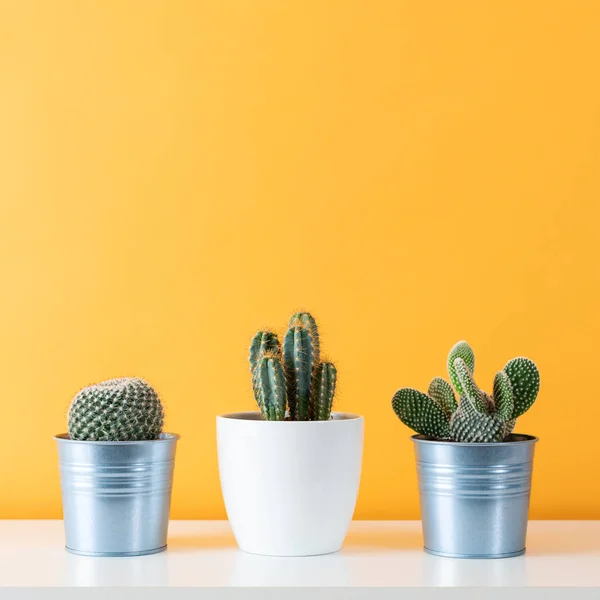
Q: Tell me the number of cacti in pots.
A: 3